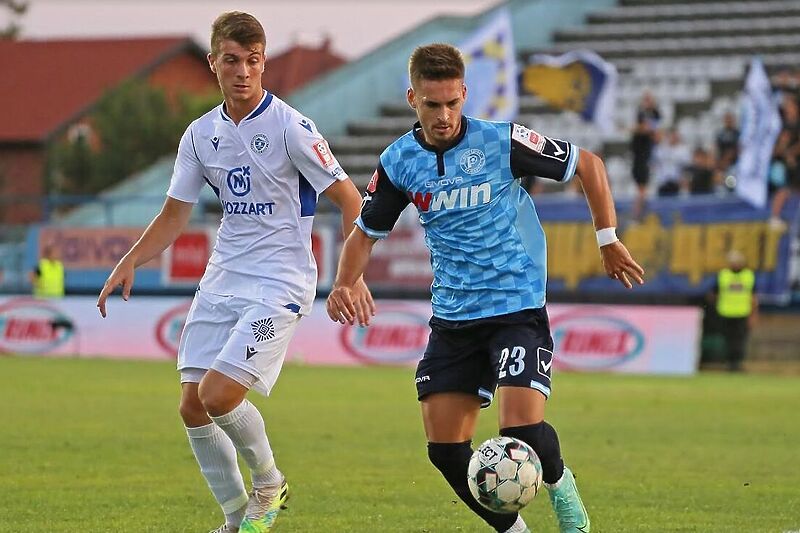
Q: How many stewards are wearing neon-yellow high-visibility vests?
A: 2